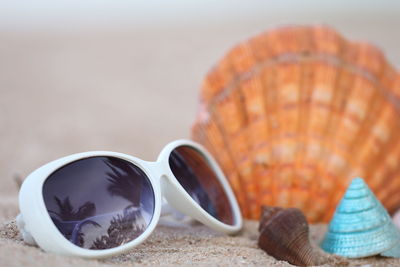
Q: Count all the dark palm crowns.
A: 2